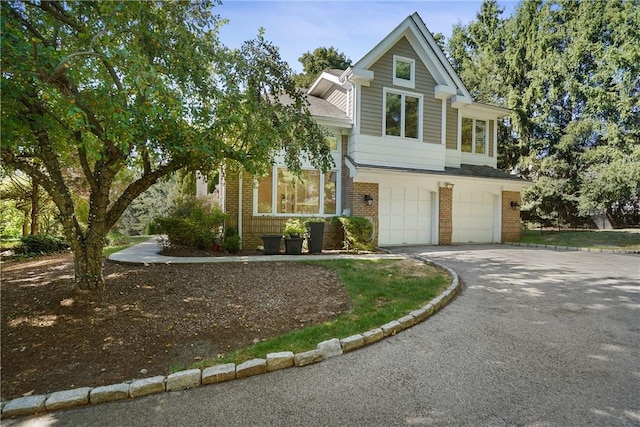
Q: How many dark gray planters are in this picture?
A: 3